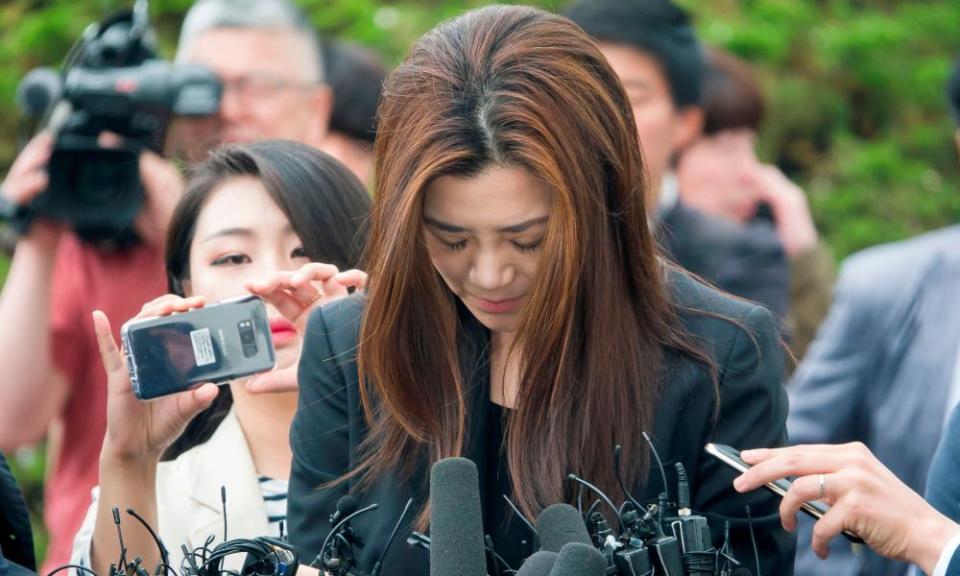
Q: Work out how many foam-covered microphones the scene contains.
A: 4